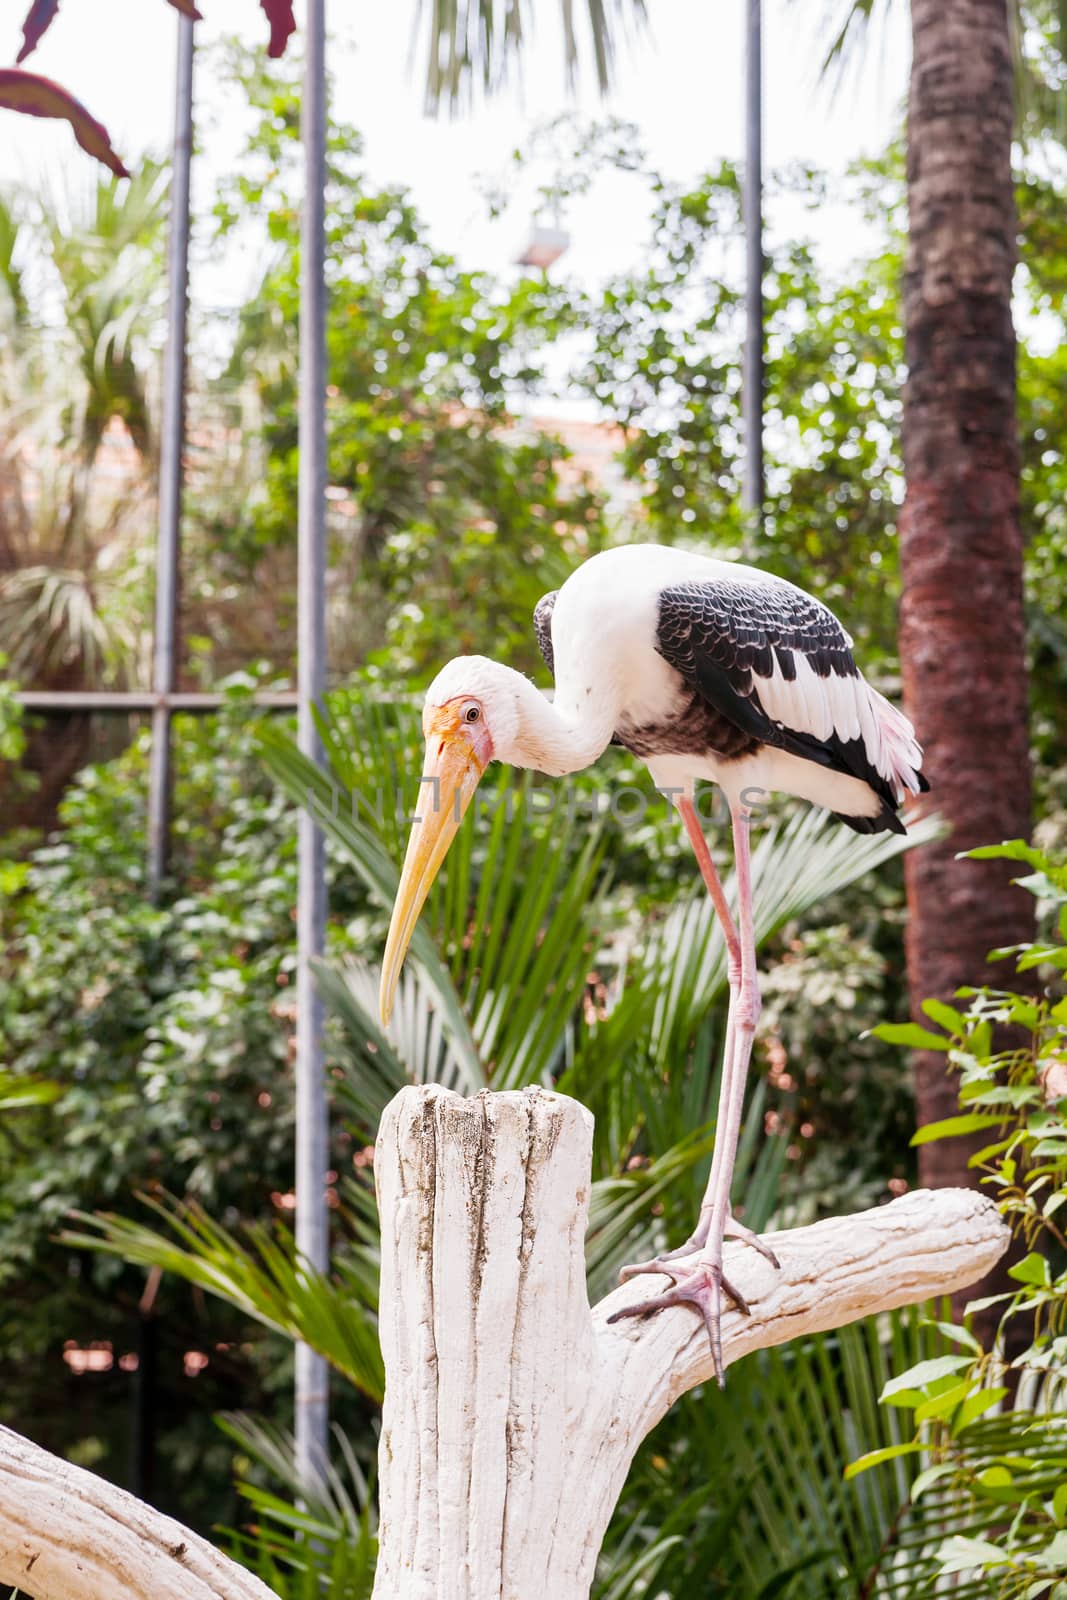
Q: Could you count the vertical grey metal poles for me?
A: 3